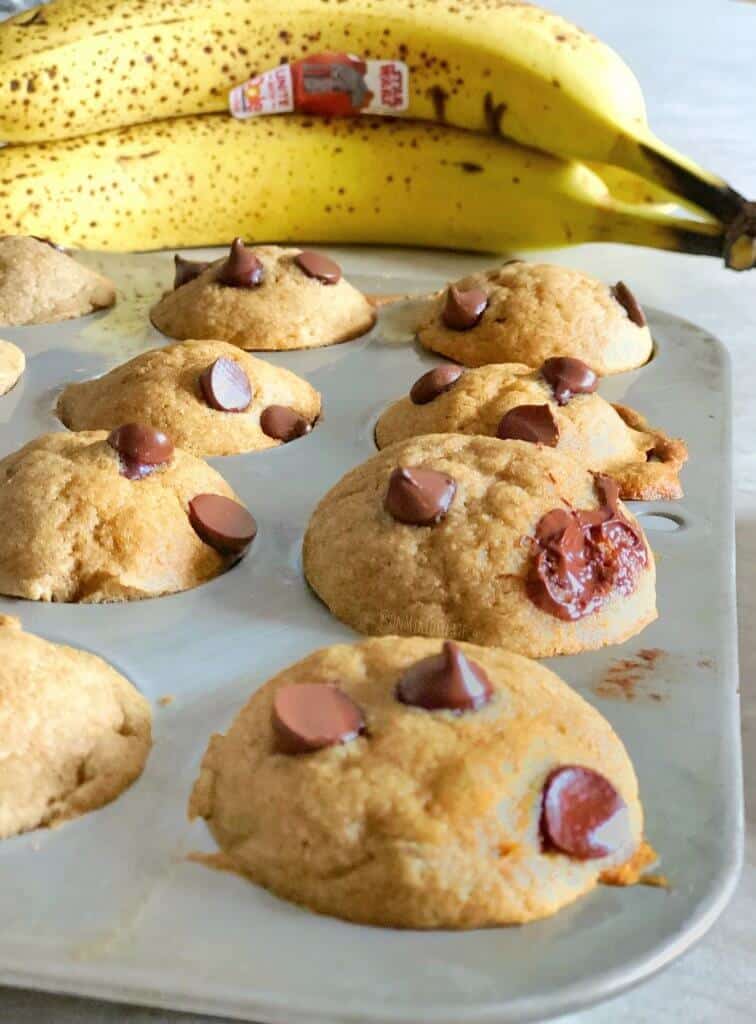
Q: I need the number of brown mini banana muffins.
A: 10